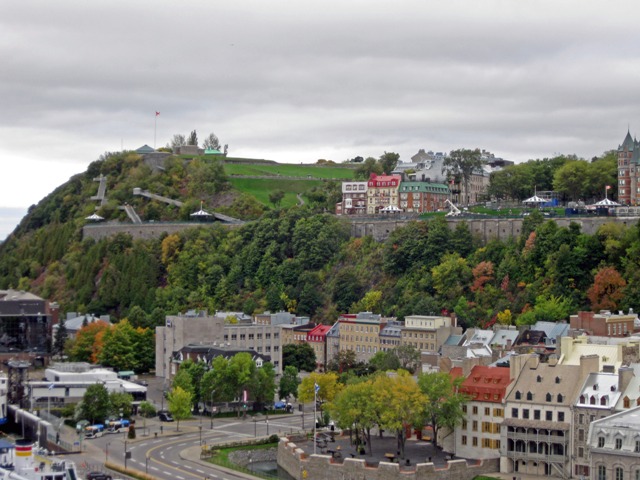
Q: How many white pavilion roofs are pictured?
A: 5